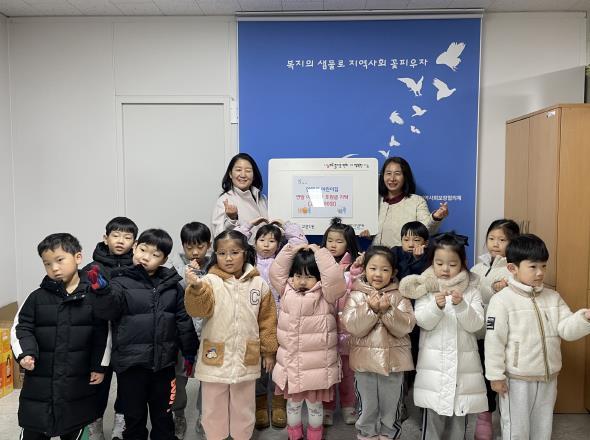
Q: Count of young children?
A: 13